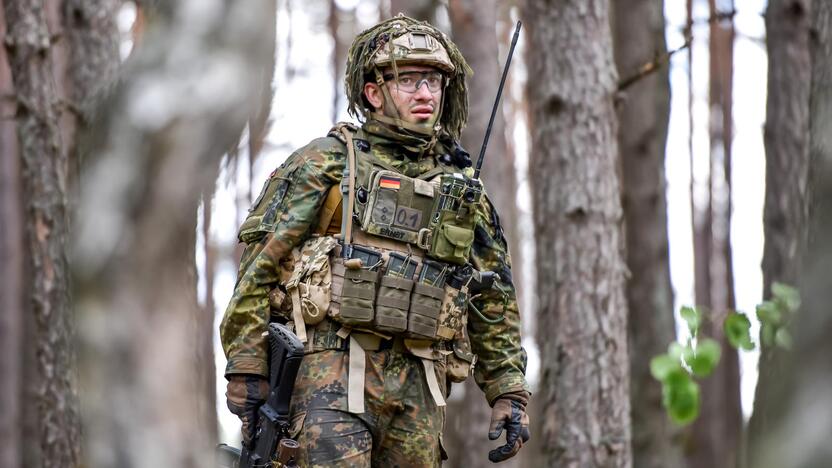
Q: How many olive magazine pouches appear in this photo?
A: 3